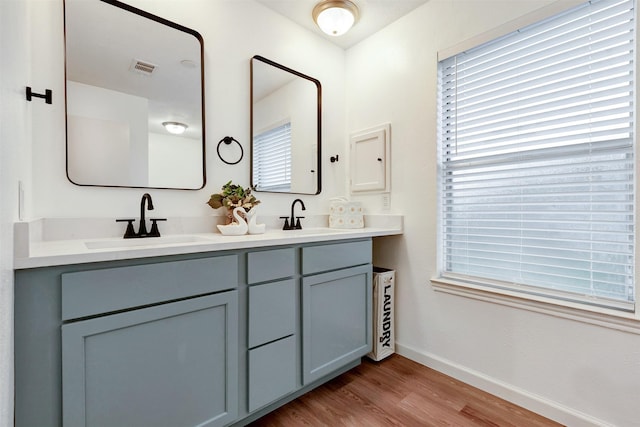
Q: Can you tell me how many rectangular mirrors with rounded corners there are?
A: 2